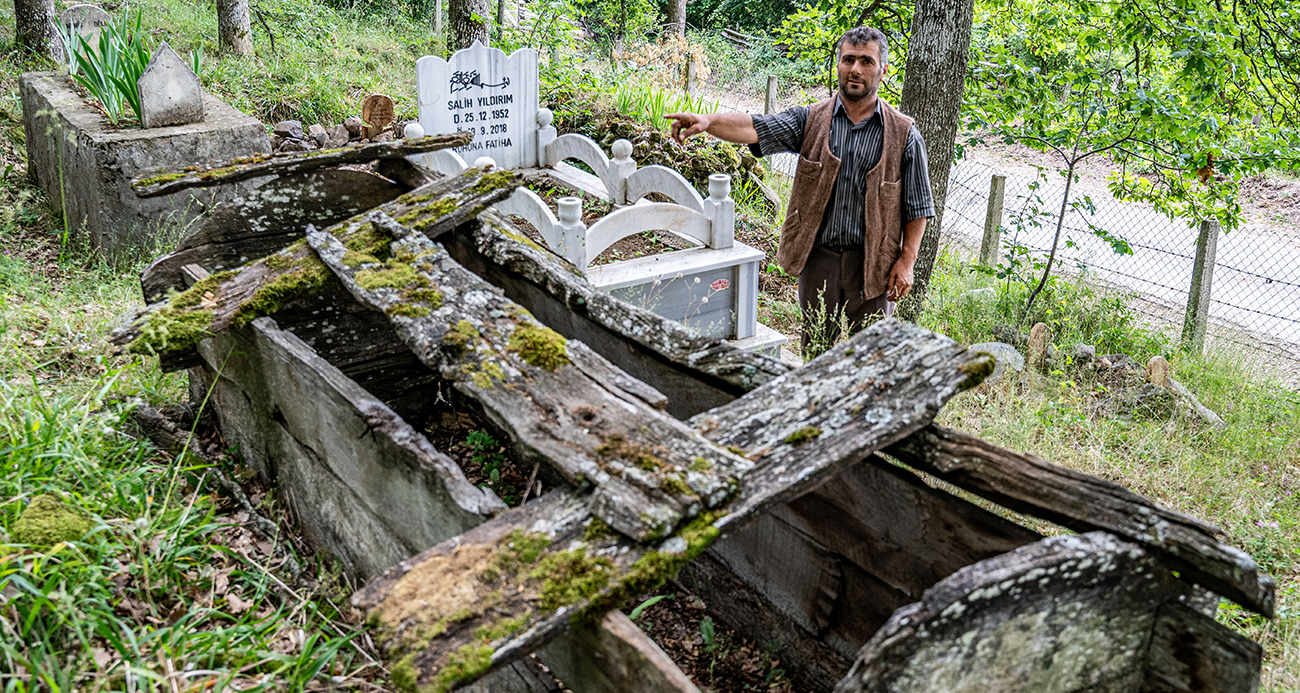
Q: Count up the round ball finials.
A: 4